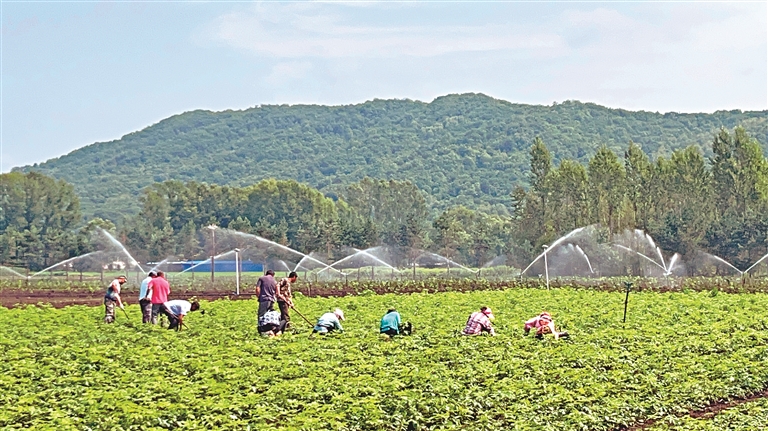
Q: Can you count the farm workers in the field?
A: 11